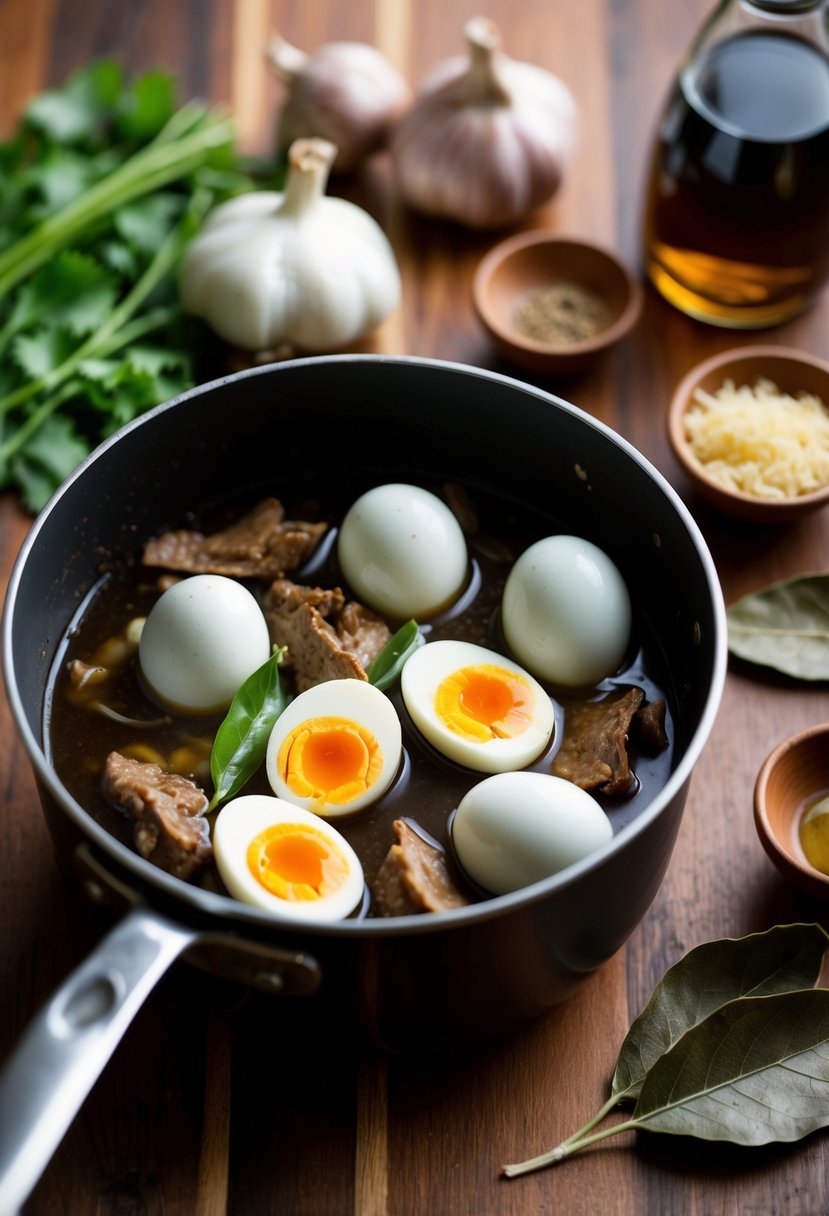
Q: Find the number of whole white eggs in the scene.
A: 4